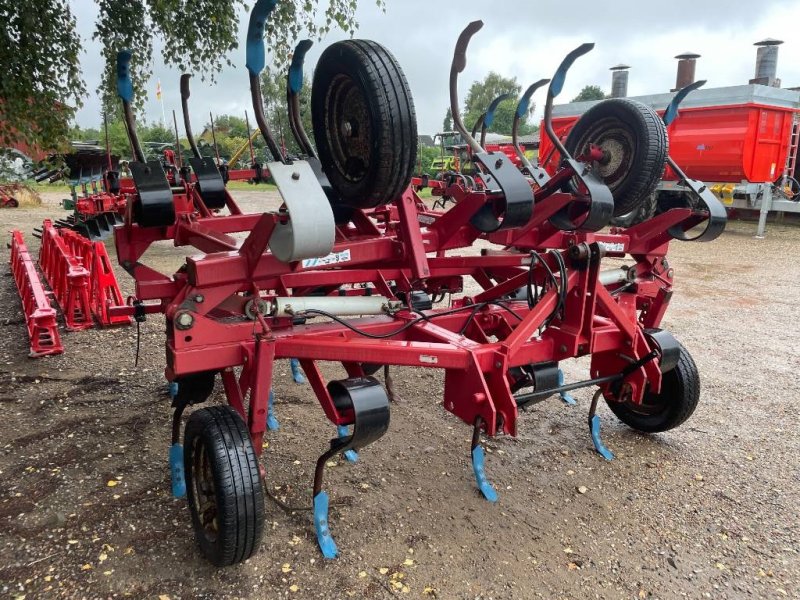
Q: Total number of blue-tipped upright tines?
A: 7